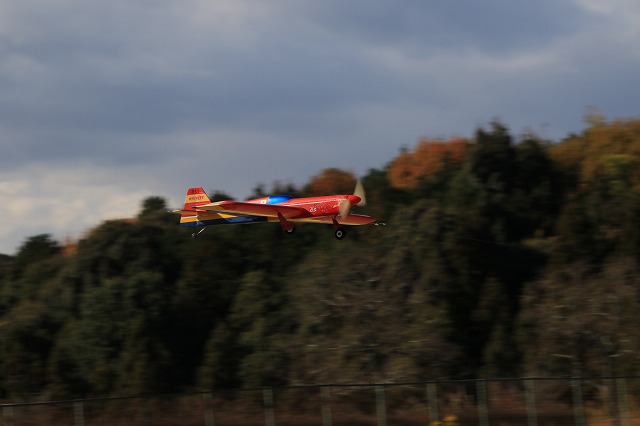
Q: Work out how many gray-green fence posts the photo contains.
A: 11